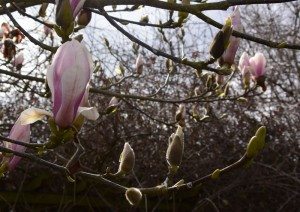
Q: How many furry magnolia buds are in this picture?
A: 3